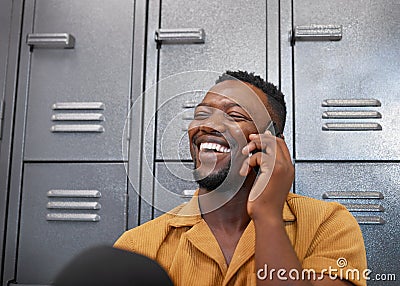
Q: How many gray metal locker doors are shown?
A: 6